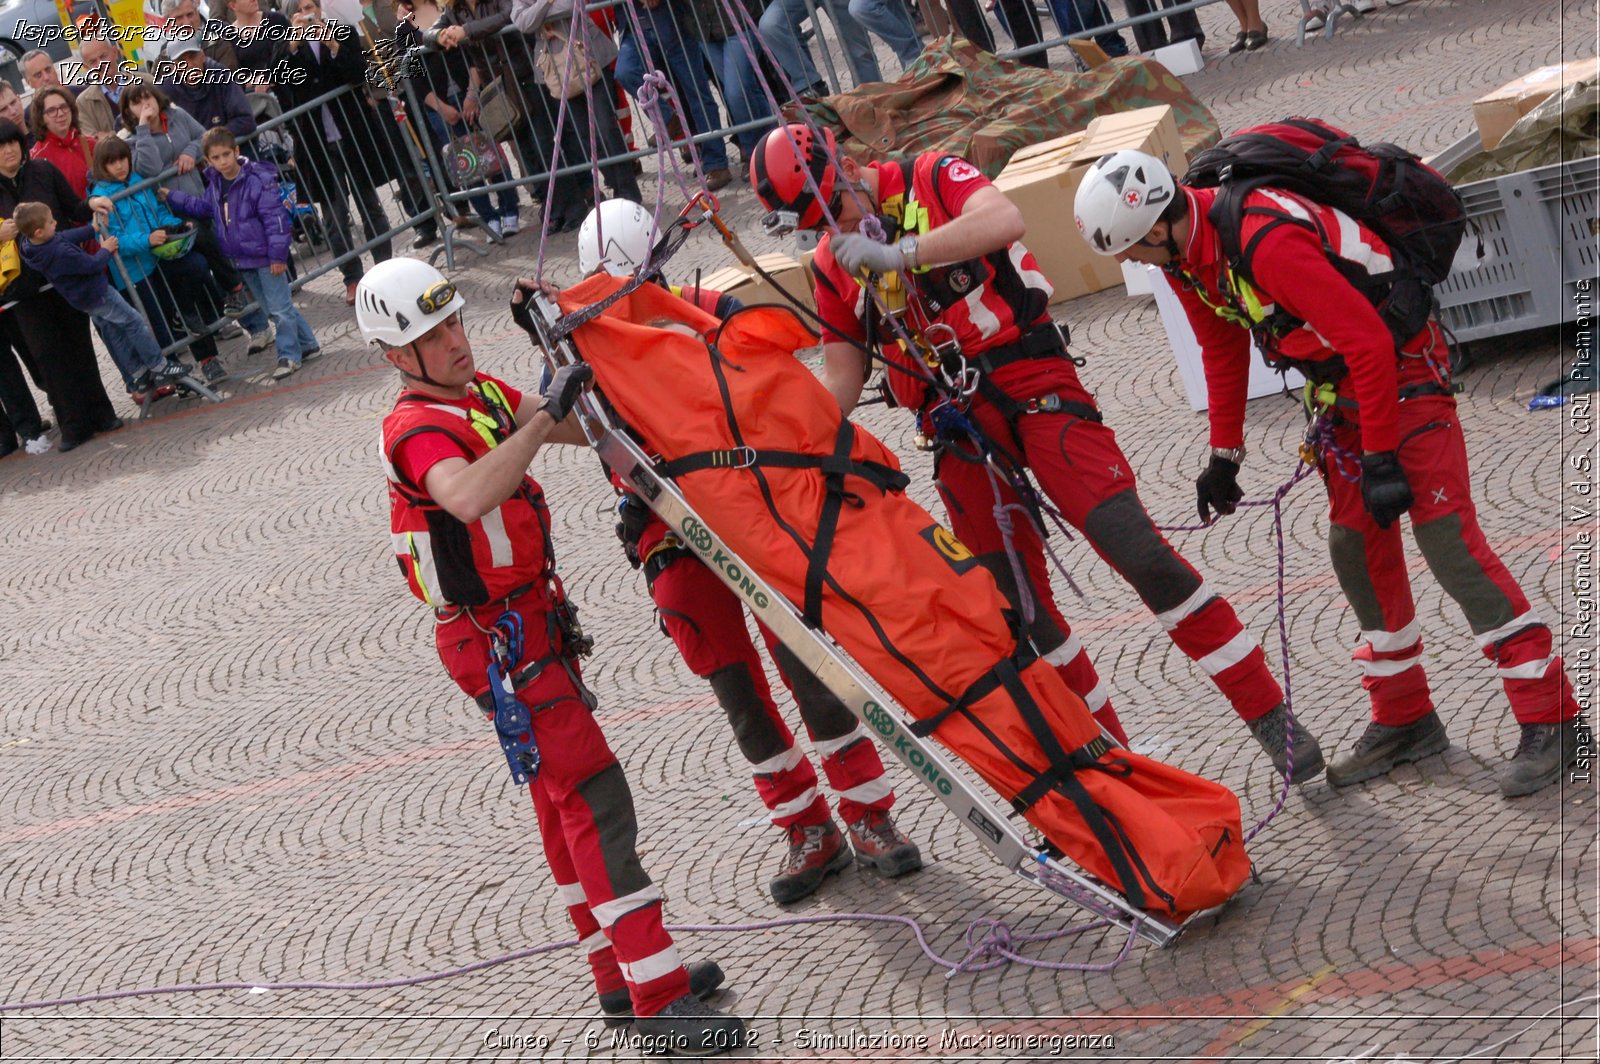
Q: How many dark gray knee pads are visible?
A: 7